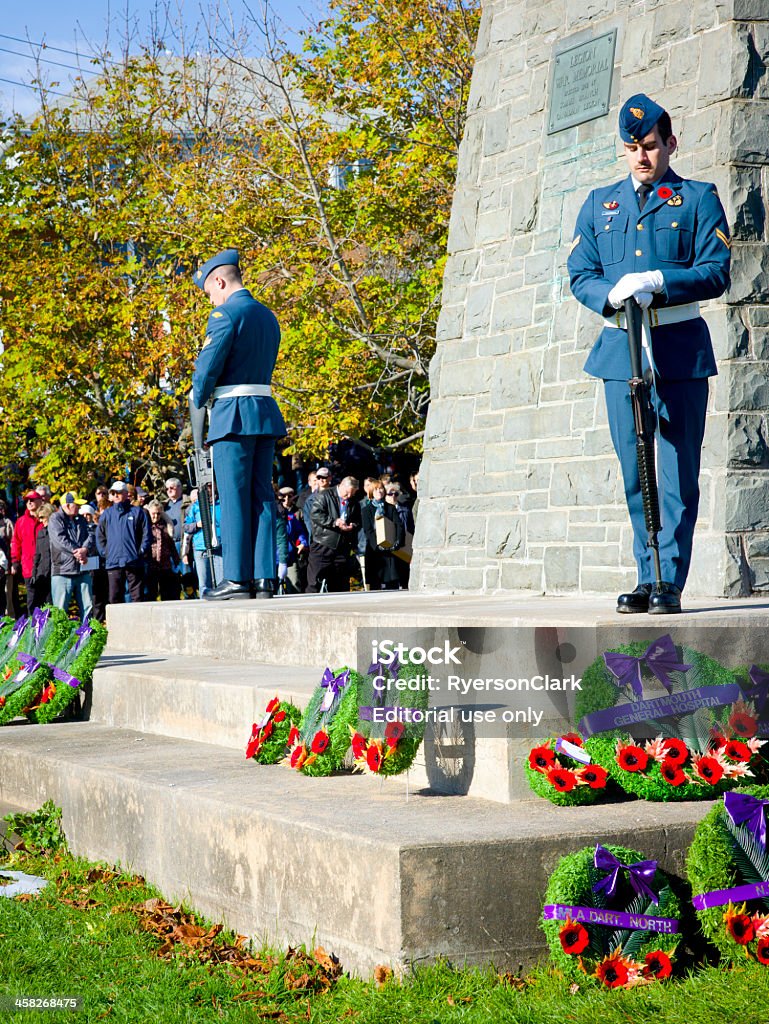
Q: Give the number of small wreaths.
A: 2